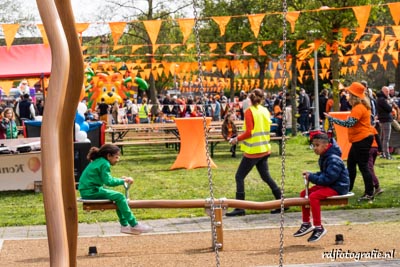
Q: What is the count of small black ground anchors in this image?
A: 2